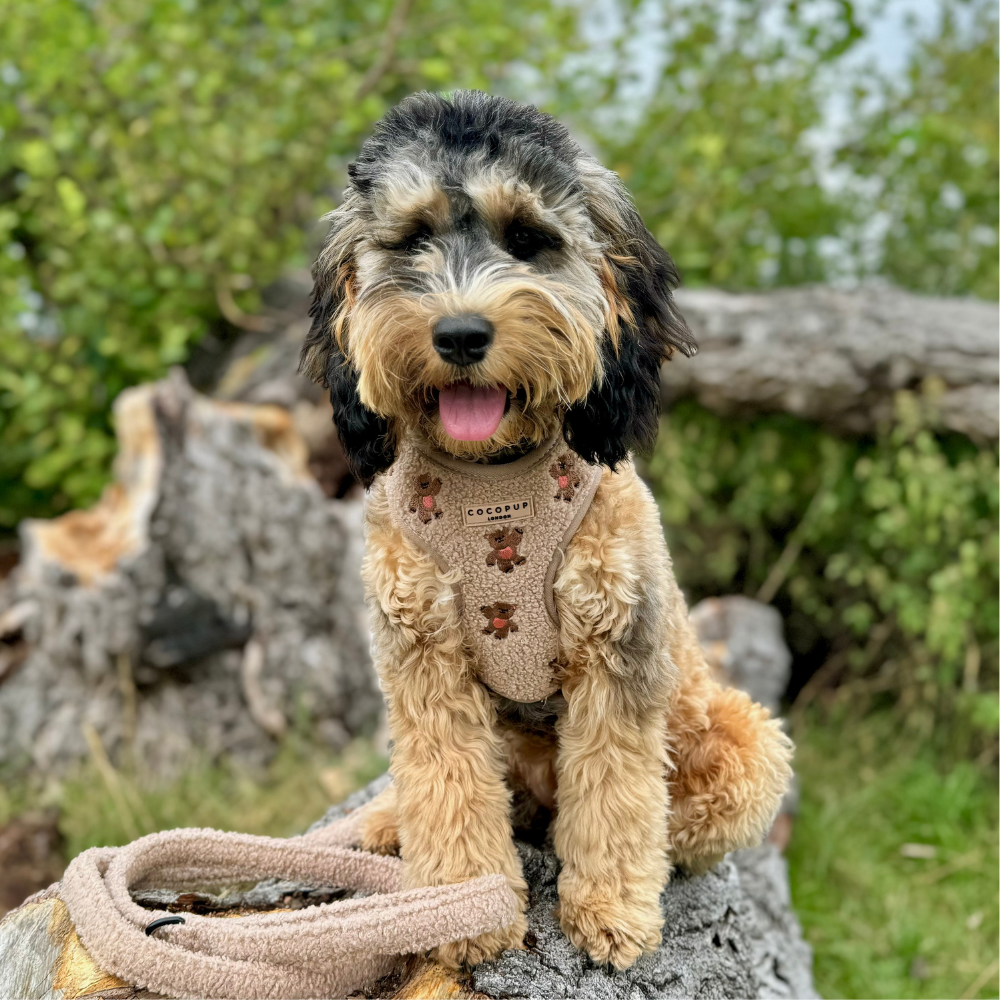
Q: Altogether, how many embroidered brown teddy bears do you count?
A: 4